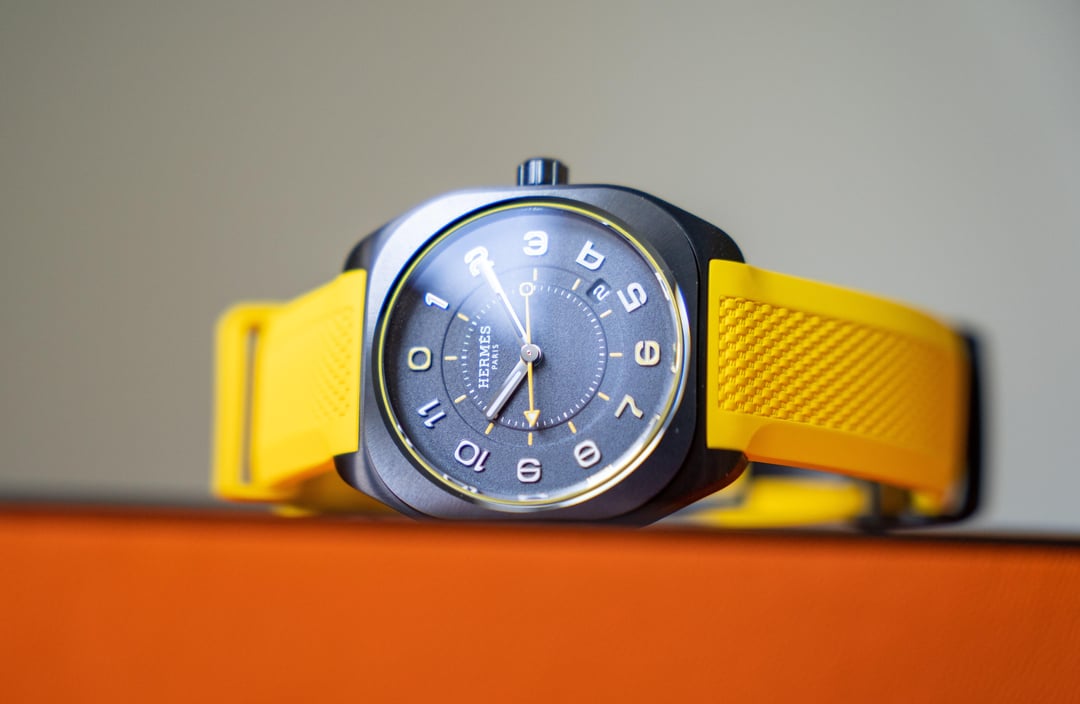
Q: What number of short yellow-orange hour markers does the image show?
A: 11